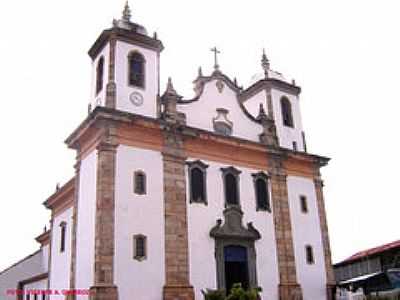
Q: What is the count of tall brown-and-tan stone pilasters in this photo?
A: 4